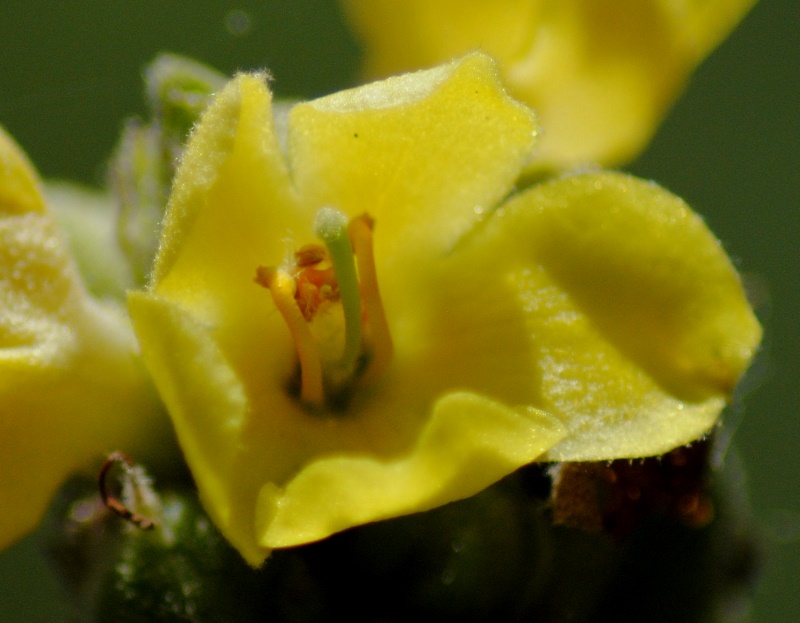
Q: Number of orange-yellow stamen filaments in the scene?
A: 2